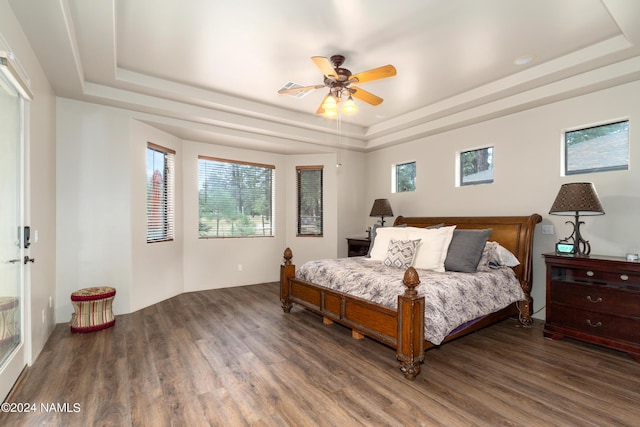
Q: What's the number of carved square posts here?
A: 2